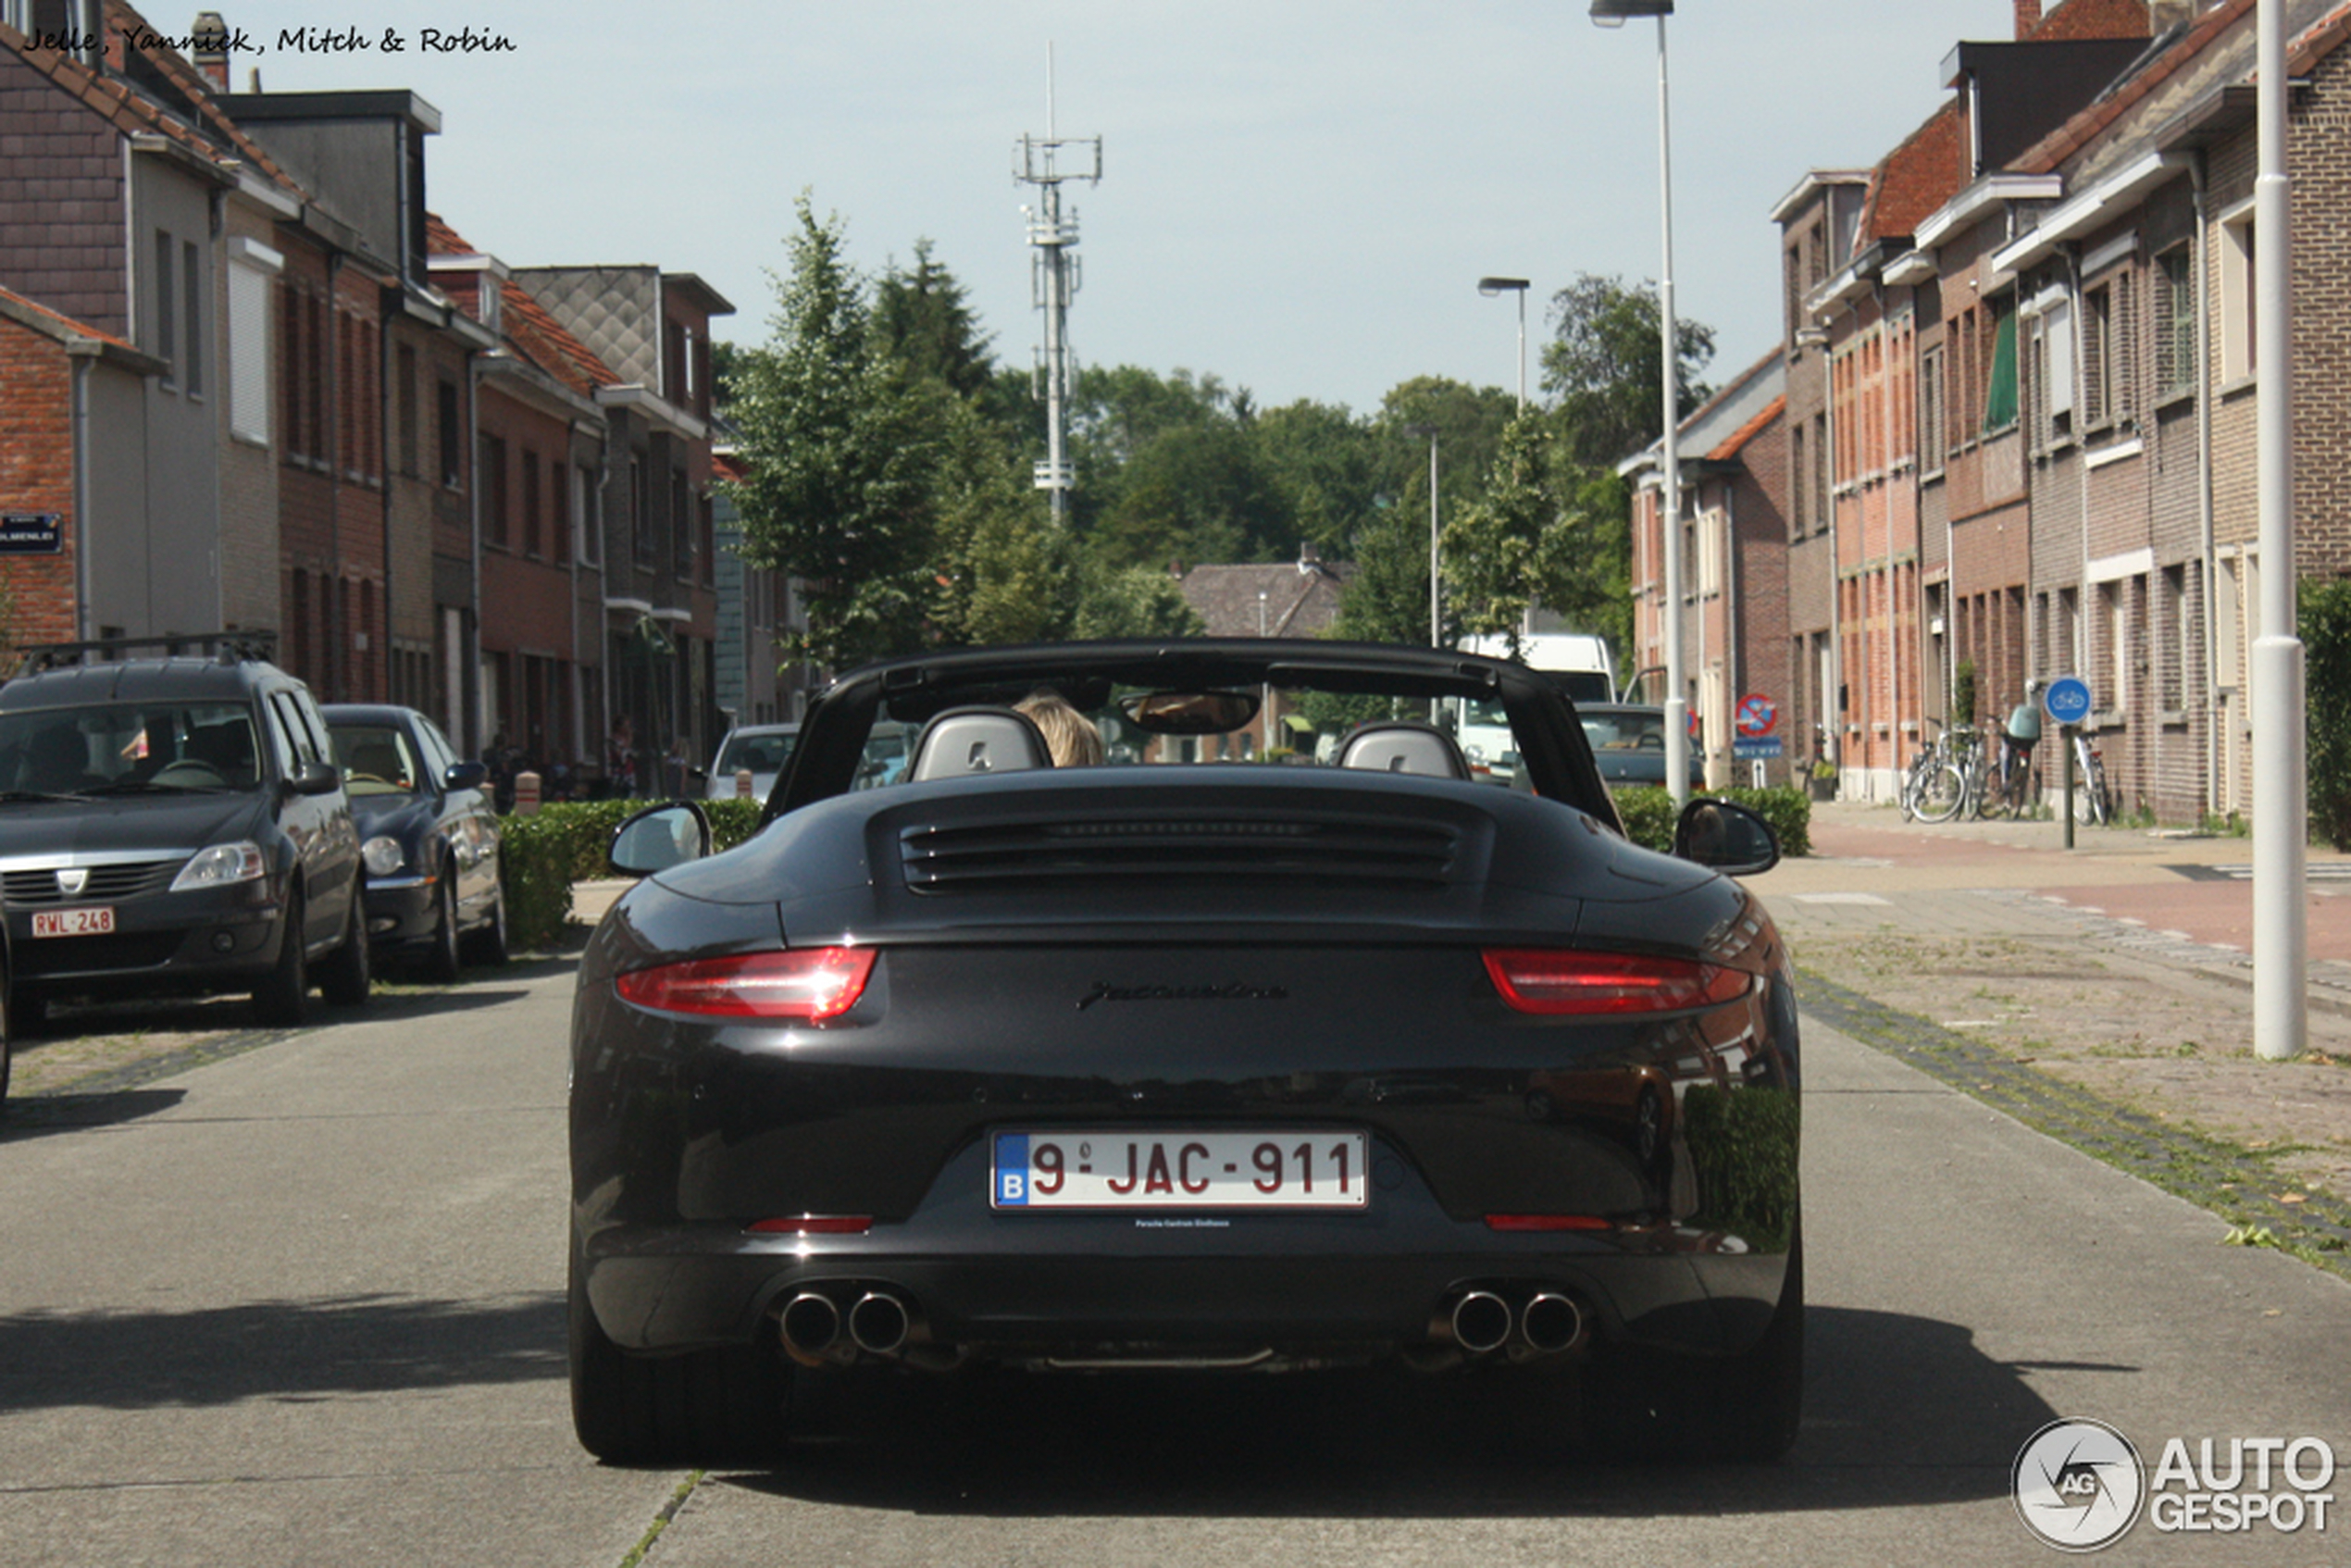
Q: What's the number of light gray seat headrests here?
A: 2